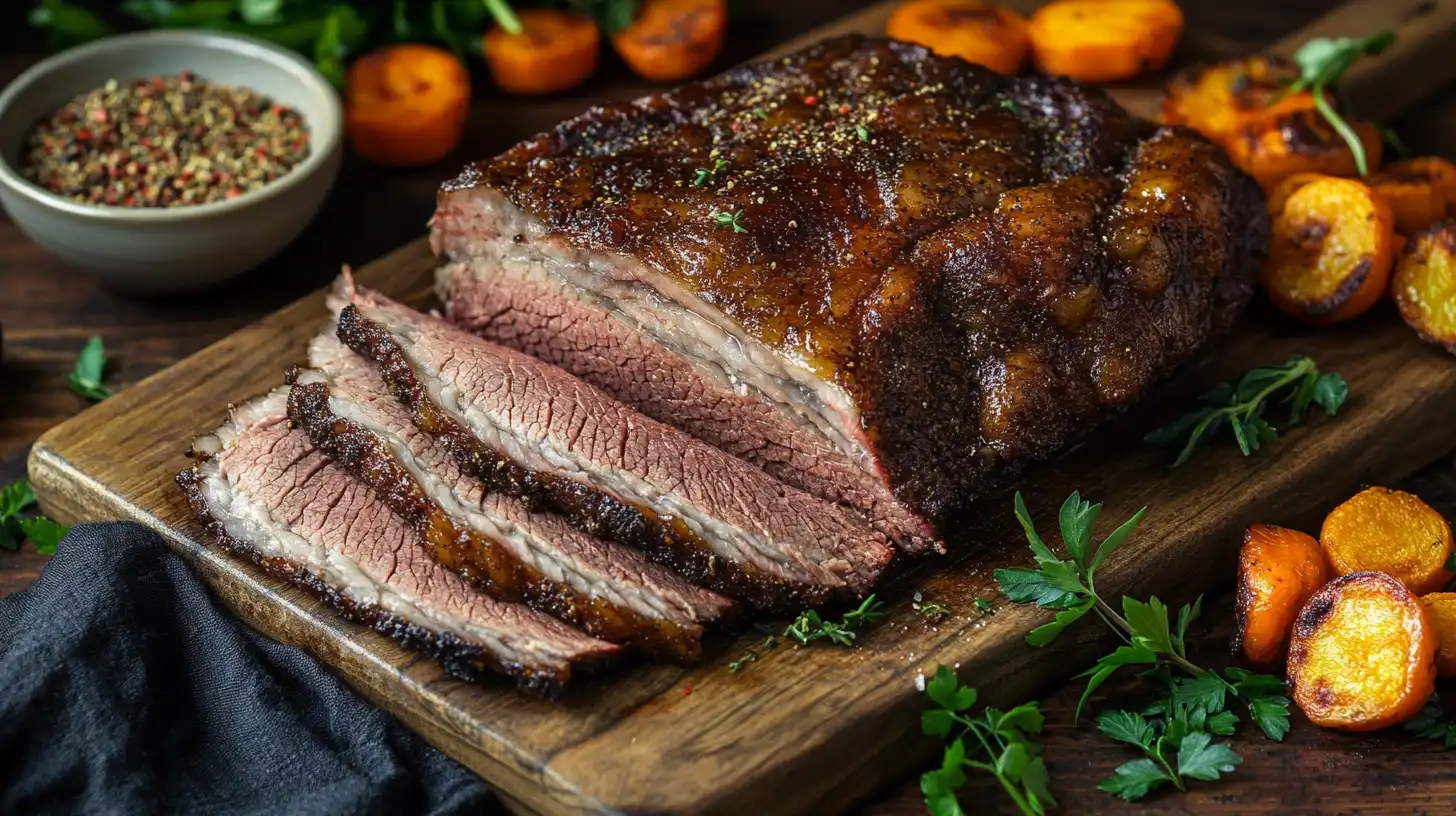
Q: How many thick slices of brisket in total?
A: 3